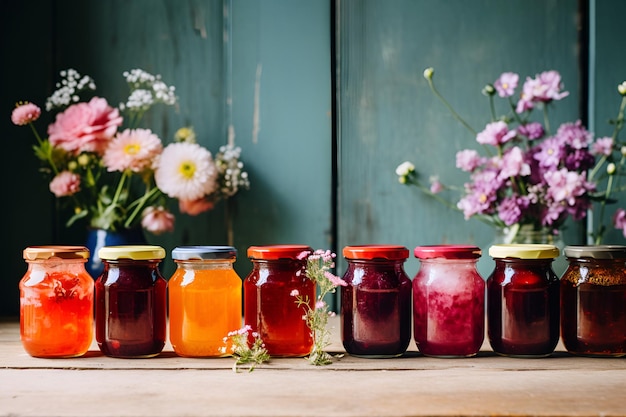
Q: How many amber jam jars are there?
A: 1